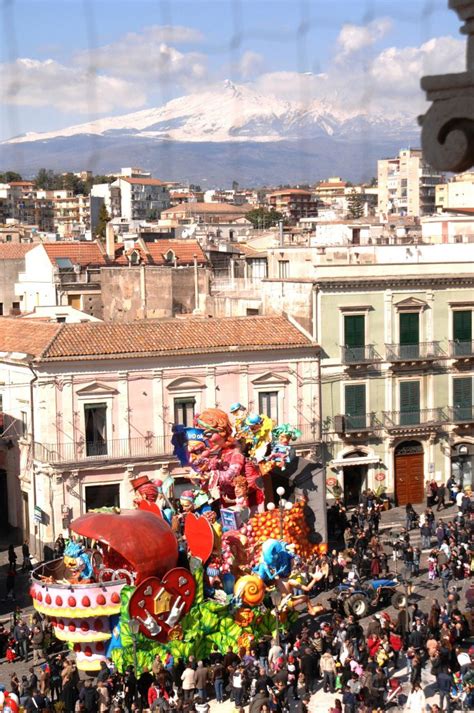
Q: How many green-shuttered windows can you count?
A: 6